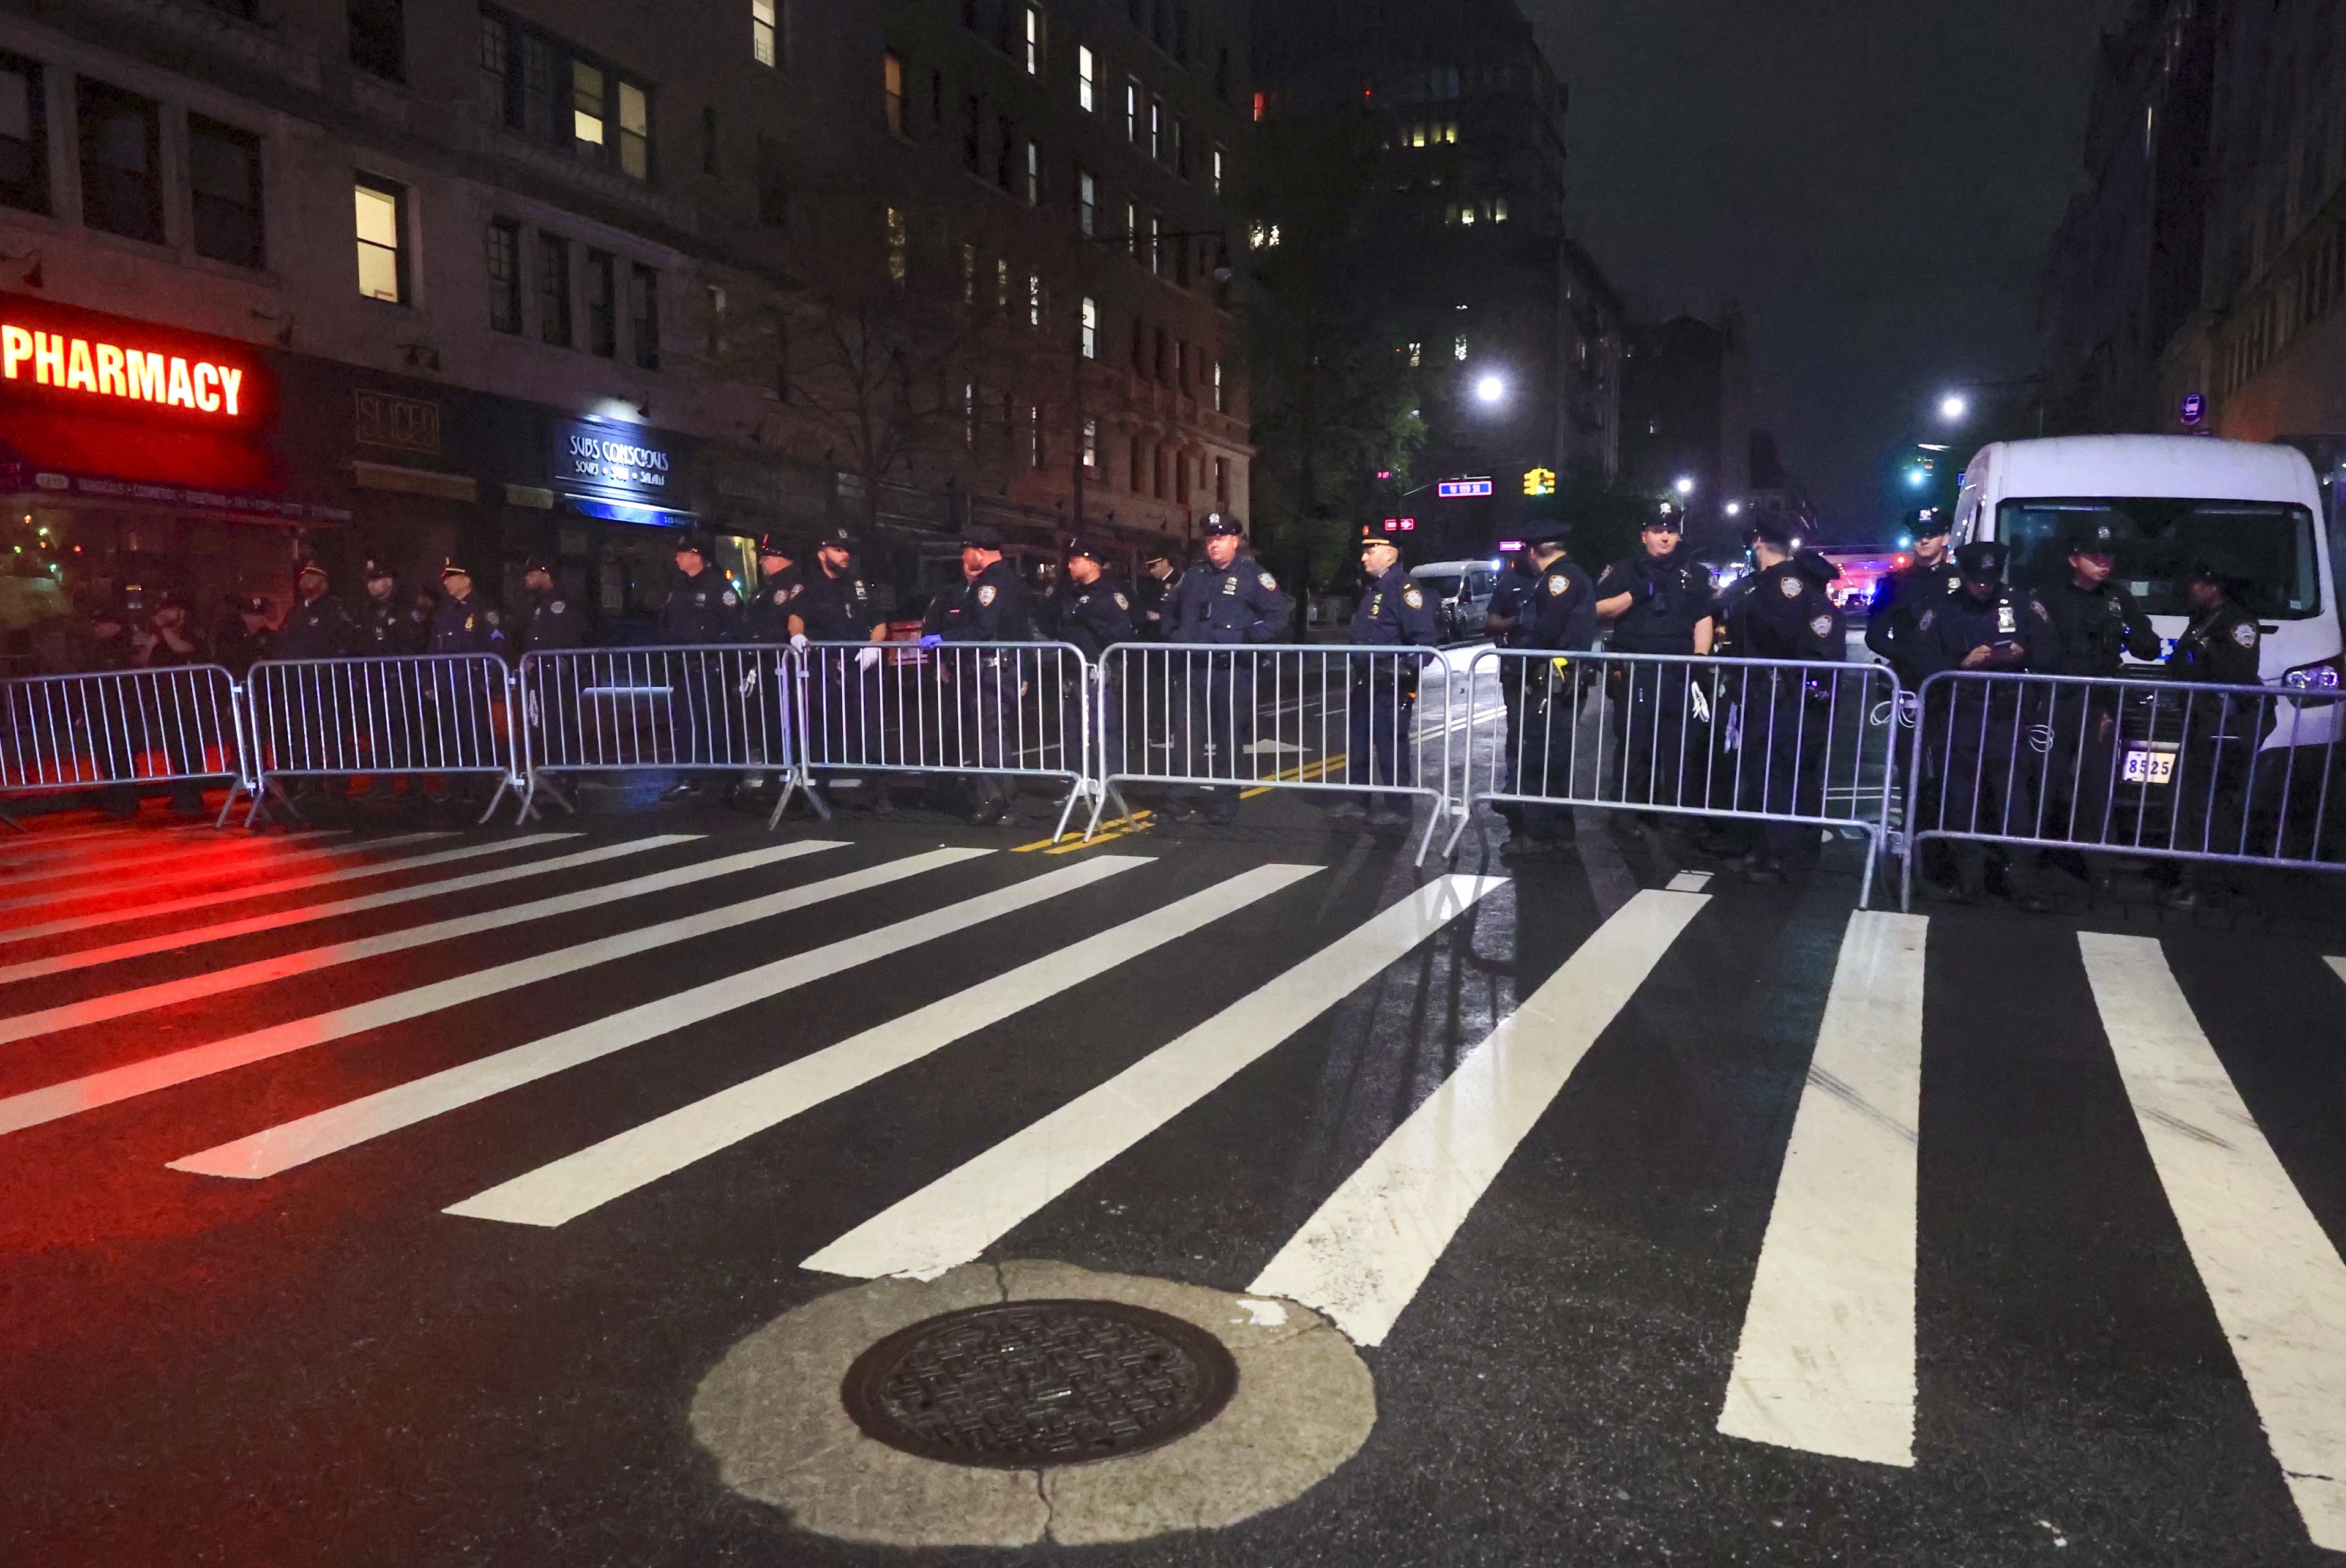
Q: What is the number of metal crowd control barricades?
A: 7